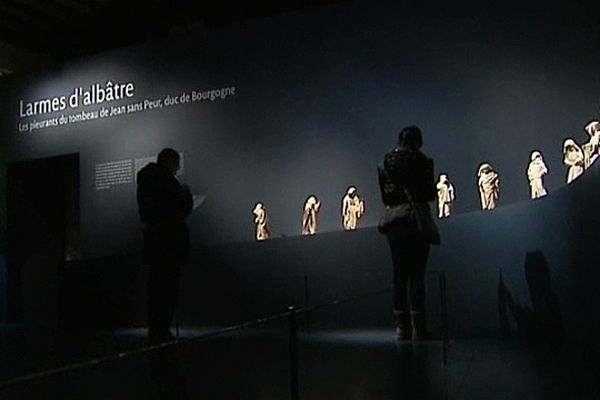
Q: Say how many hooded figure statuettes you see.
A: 8